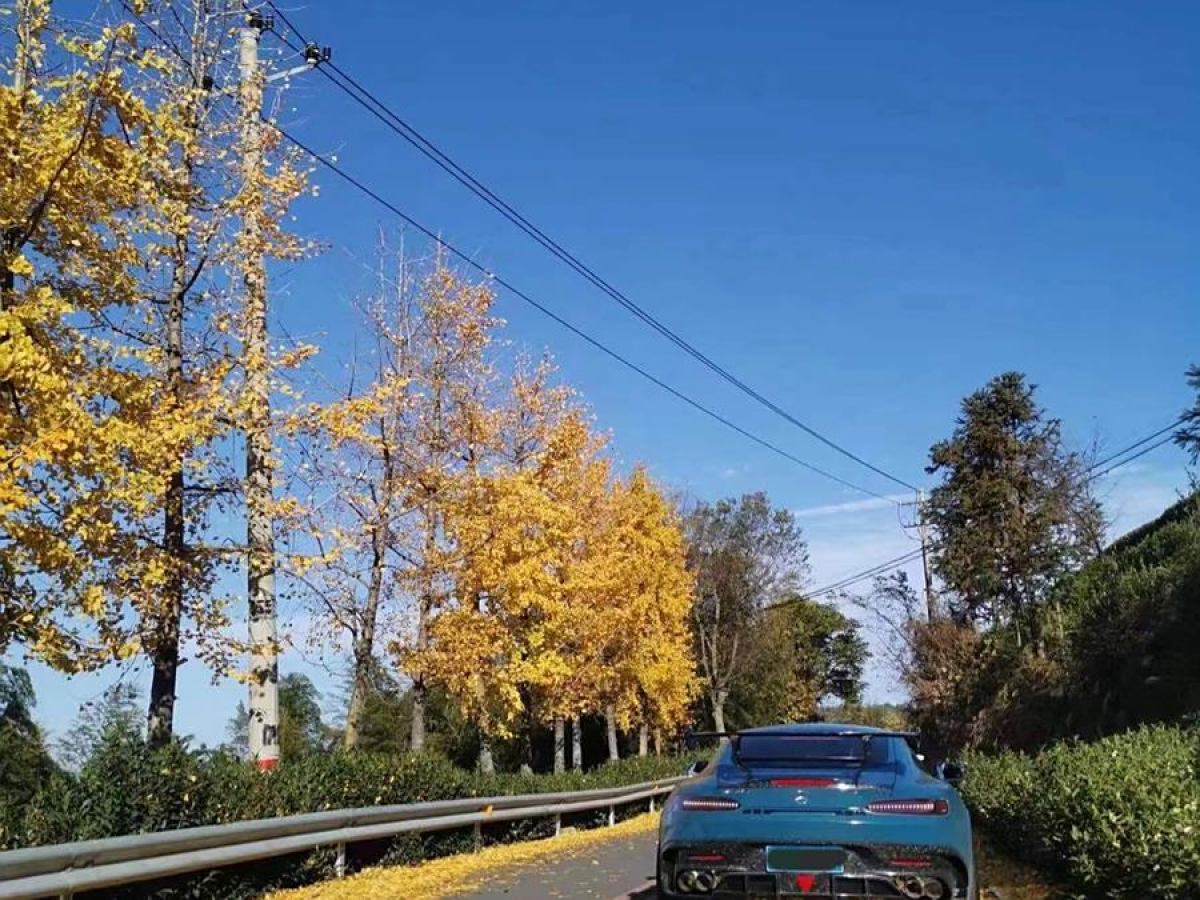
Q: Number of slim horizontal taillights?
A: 2